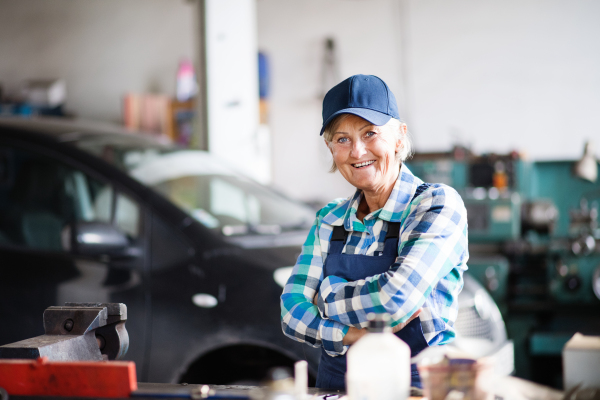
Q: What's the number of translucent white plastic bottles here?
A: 1